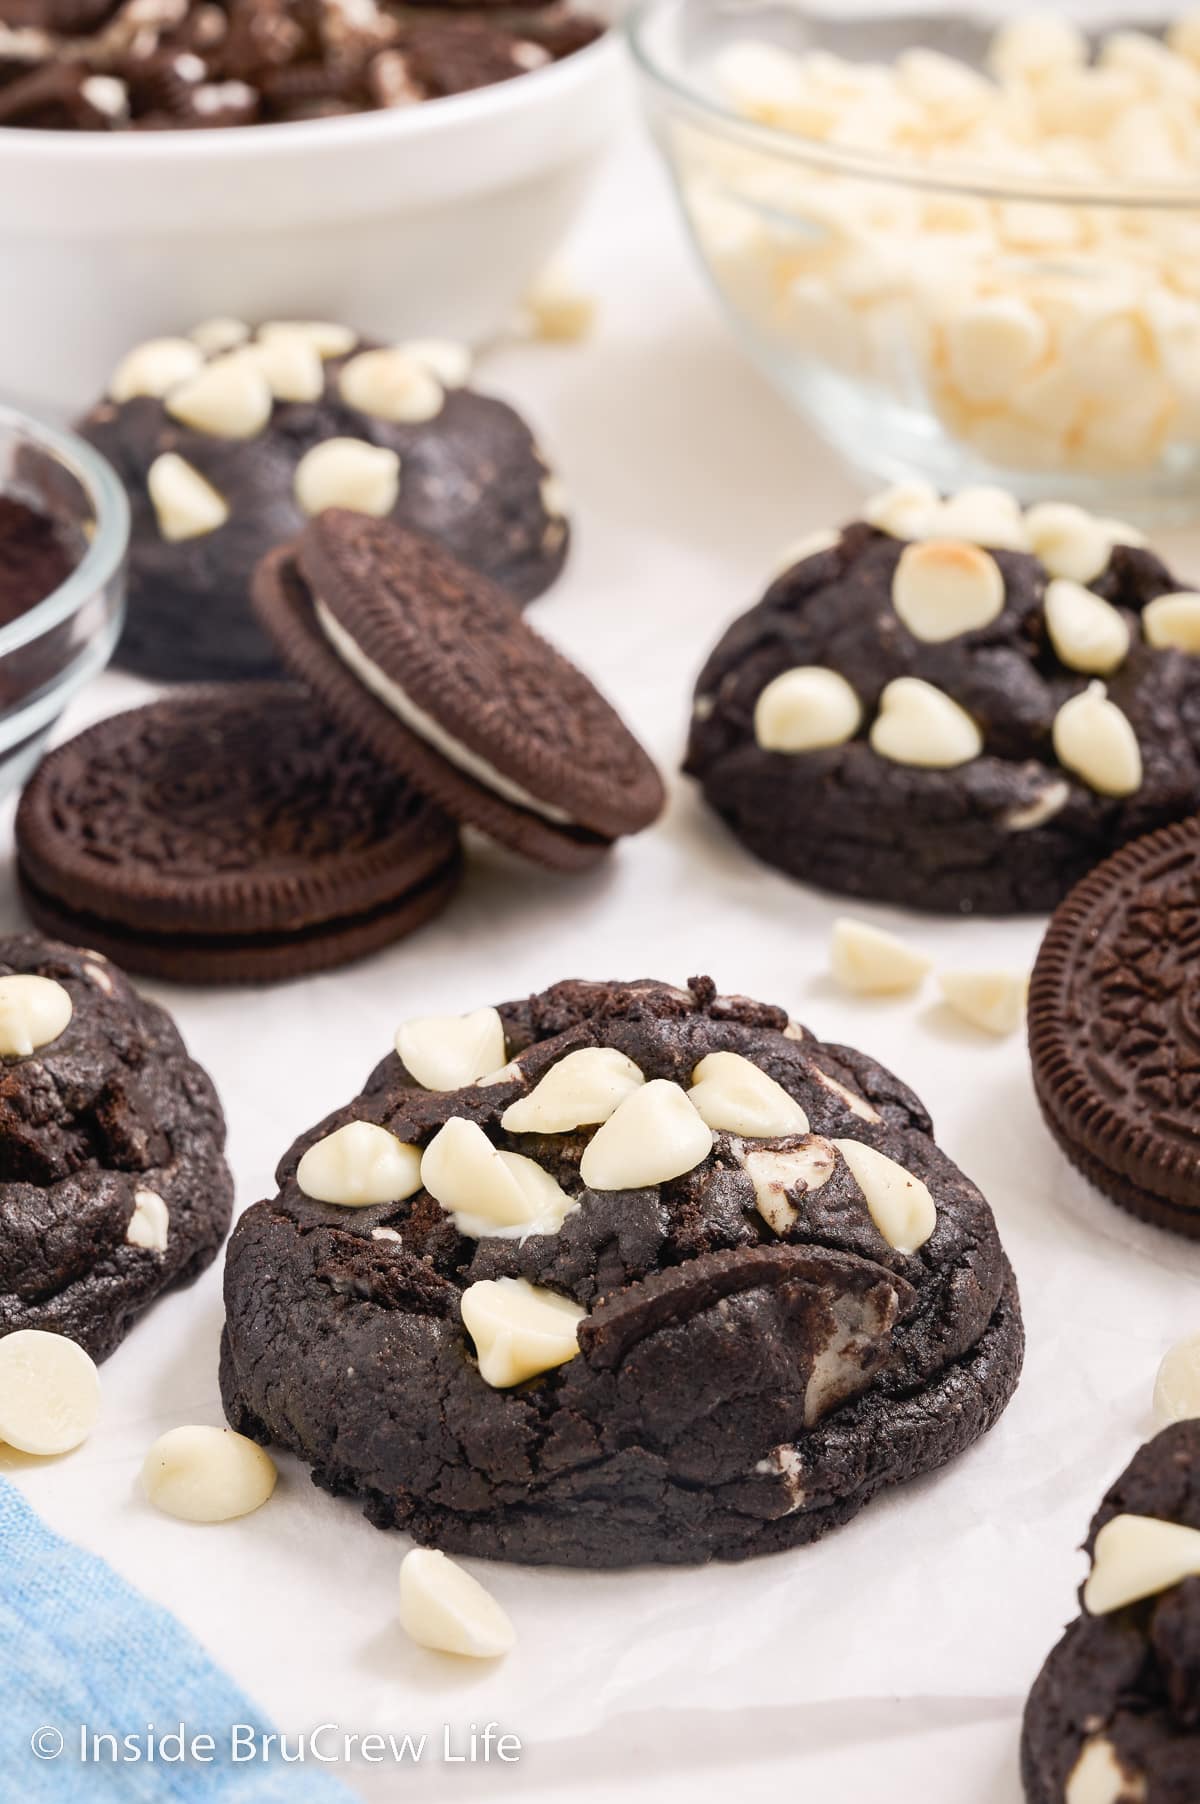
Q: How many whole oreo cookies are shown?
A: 3